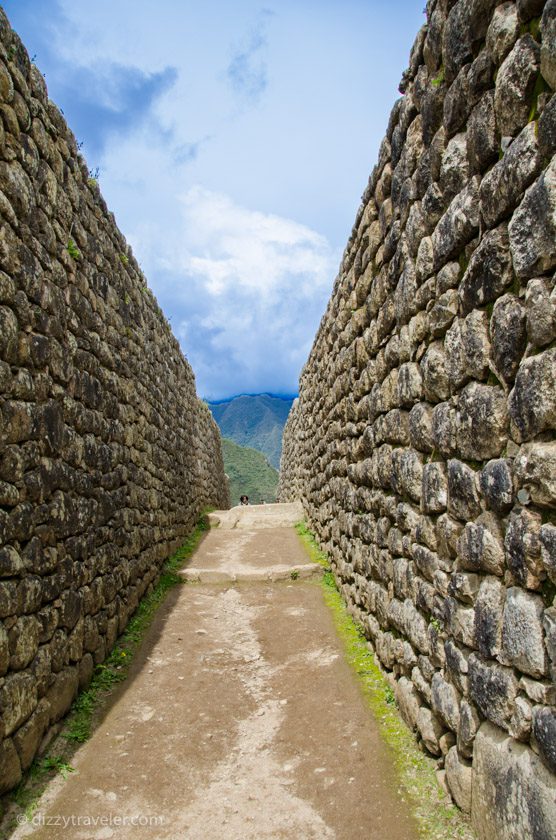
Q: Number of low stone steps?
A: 2